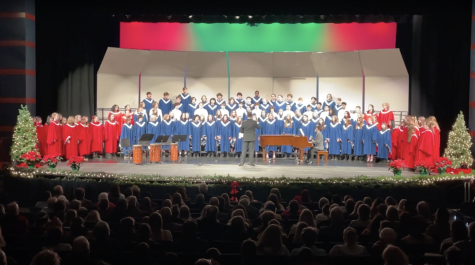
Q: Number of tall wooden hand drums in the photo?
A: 3